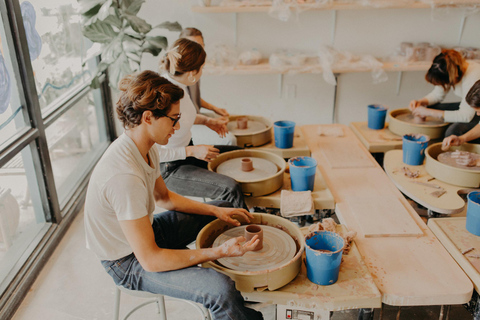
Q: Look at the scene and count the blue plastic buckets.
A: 6